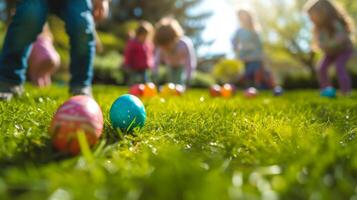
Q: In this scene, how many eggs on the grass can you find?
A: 11